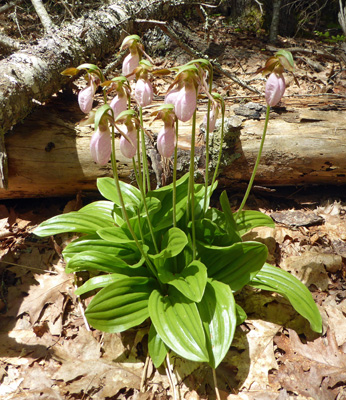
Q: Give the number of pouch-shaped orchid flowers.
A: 11